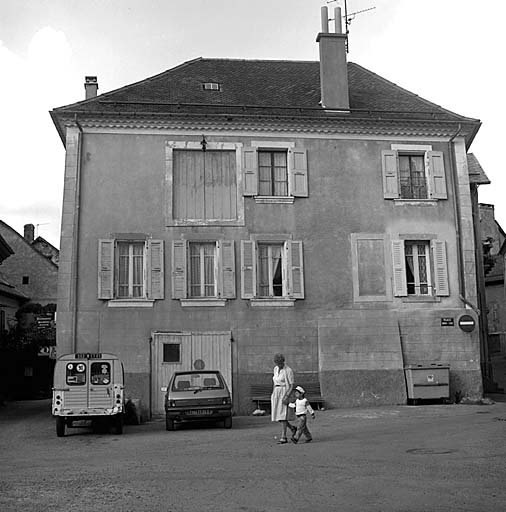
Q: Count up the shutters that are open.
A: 12